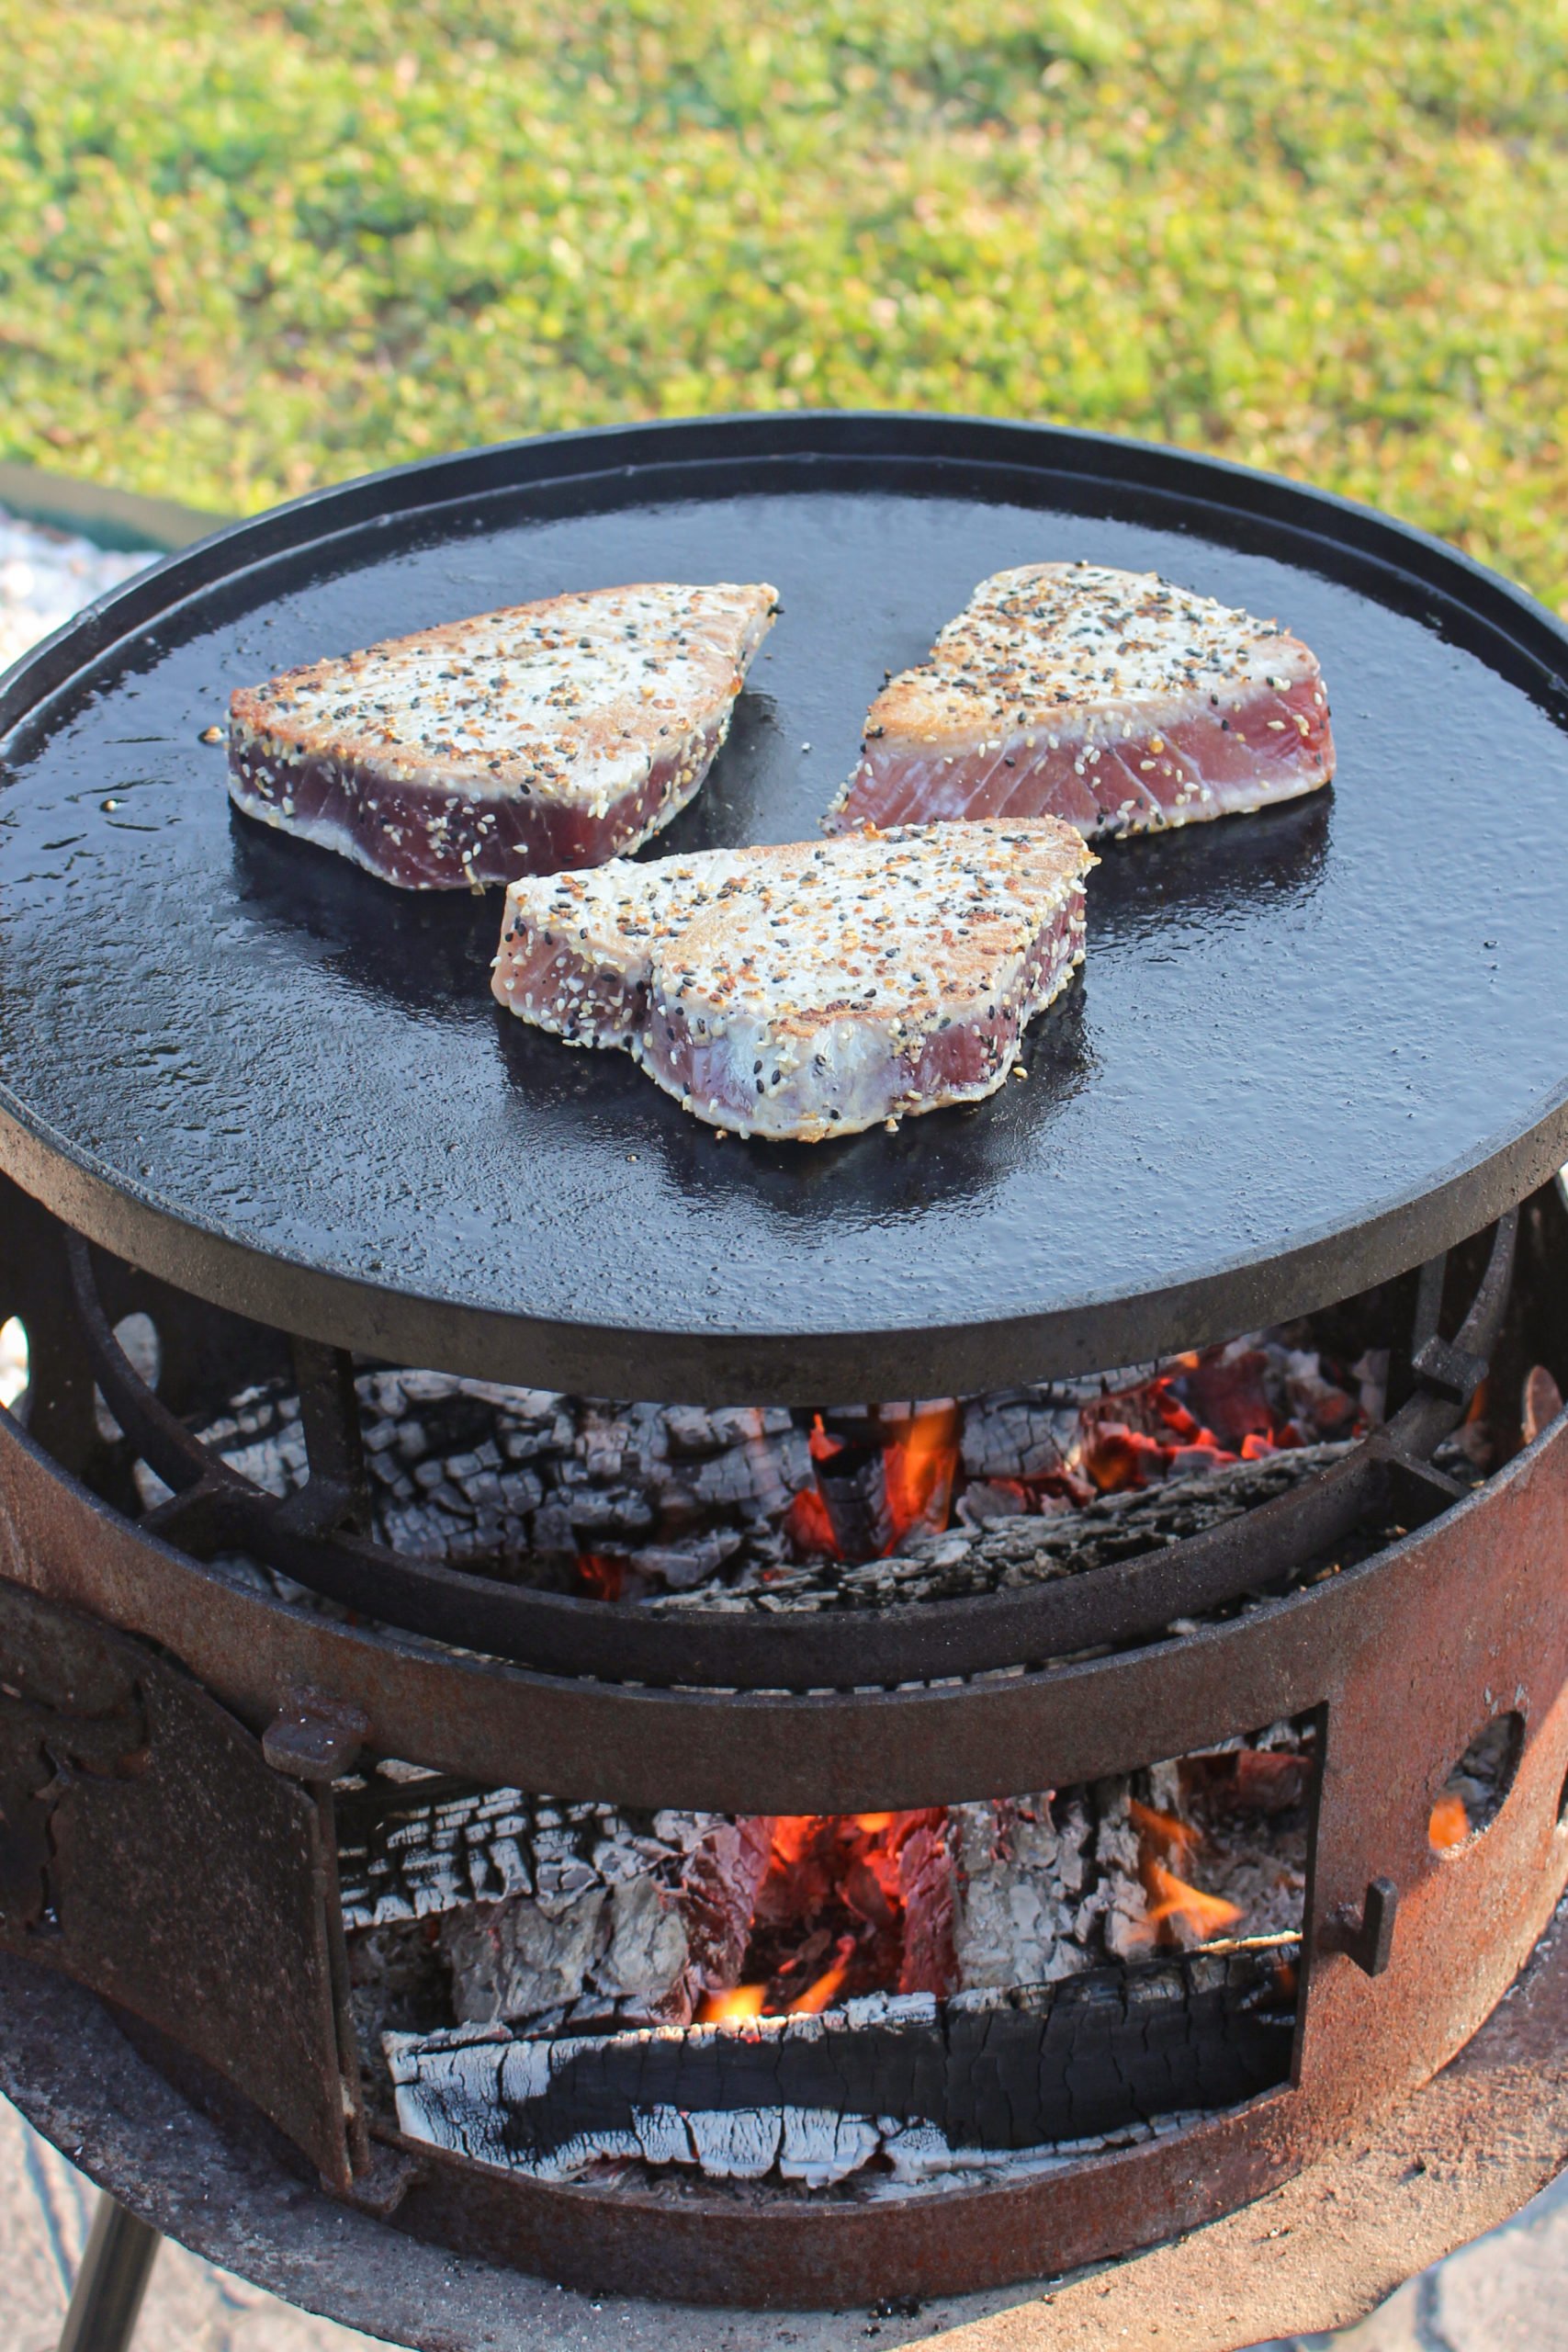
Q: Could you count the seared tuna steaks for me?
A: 3